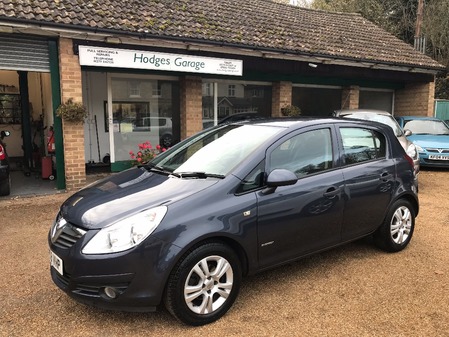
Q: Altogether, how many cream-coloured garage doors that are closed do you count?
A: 0